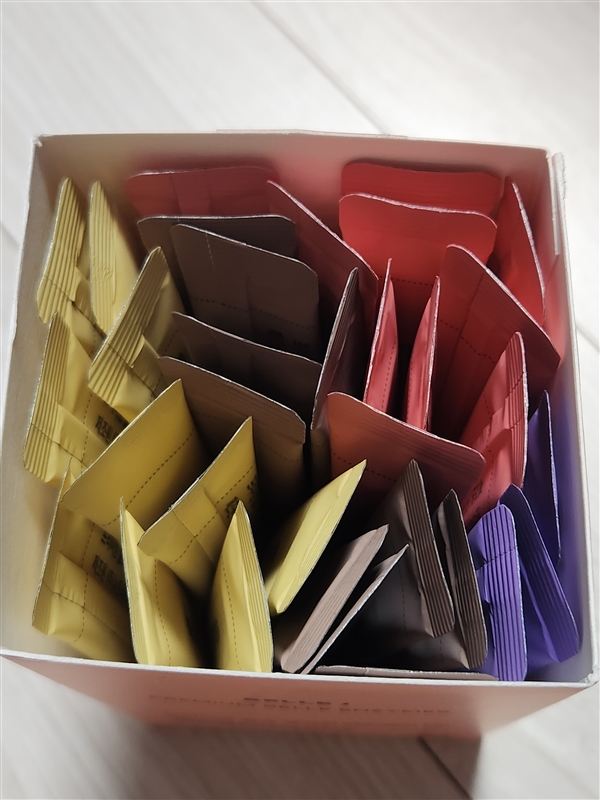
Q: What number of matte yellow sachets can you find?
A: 10